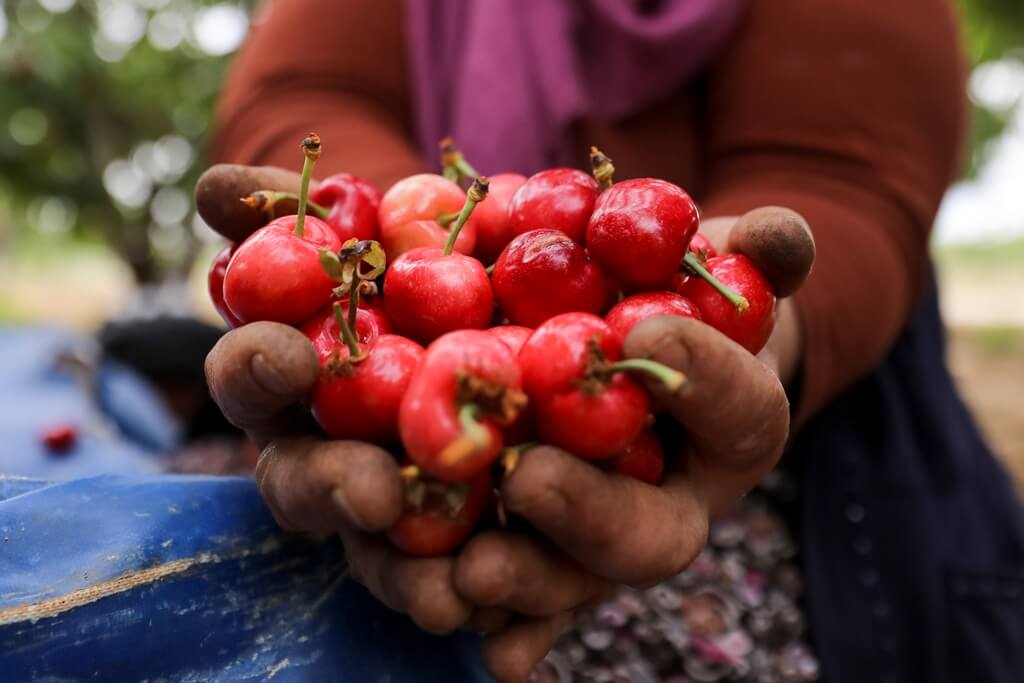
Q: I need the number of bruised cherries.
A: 1